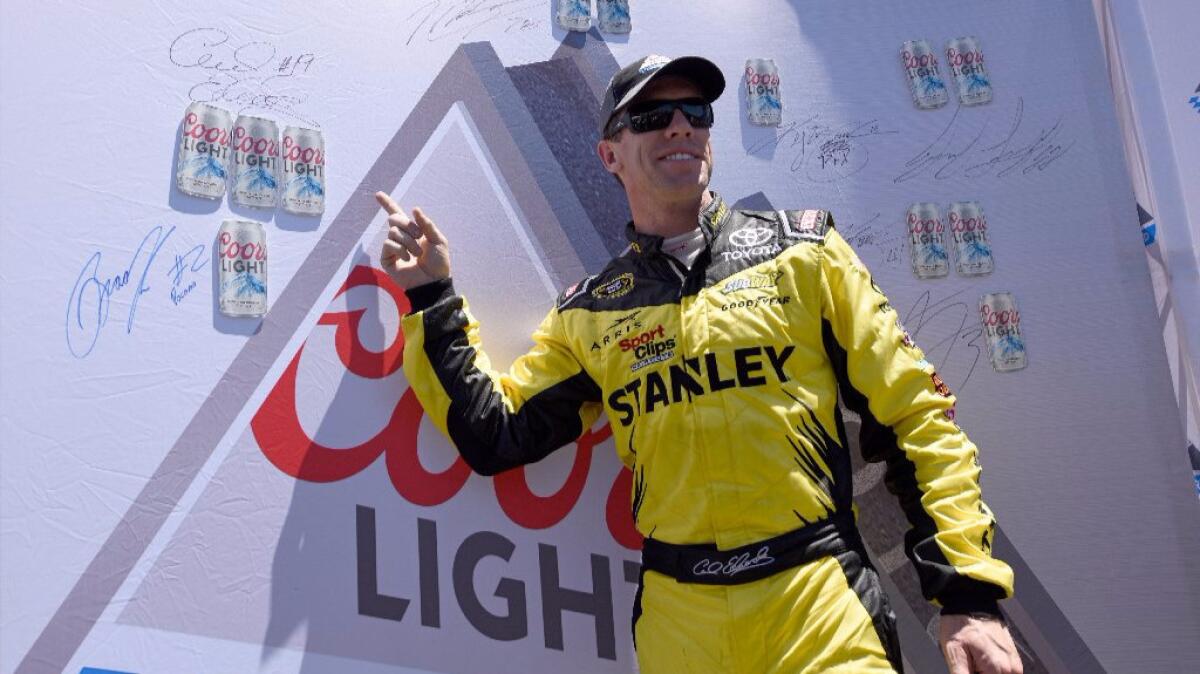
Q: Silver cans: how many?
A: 12